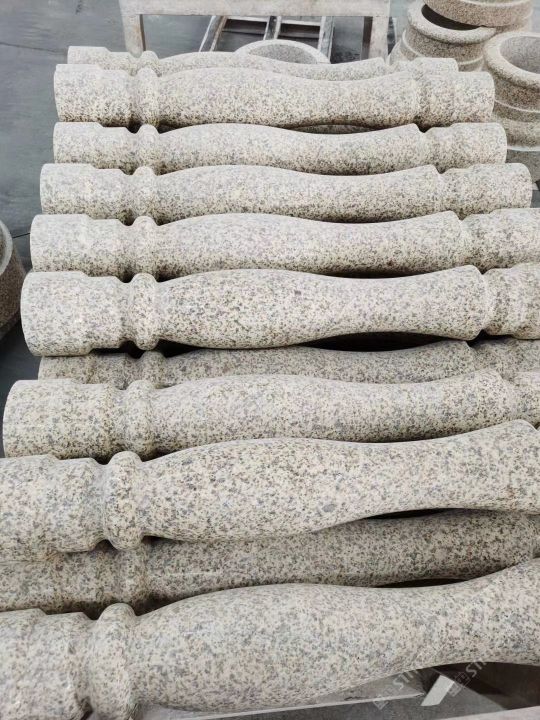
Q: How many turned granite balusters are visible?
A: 11